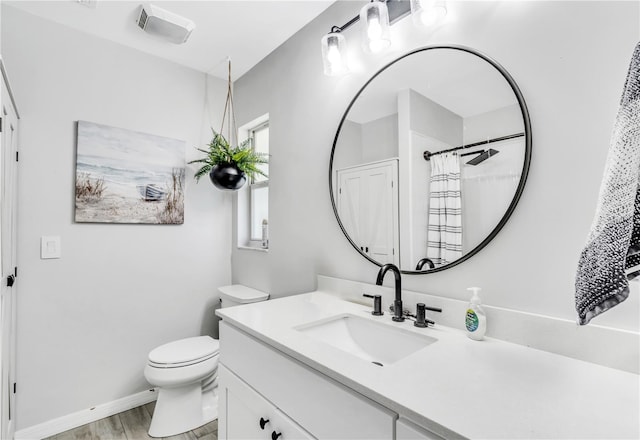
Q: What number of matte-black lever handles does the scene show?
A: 2